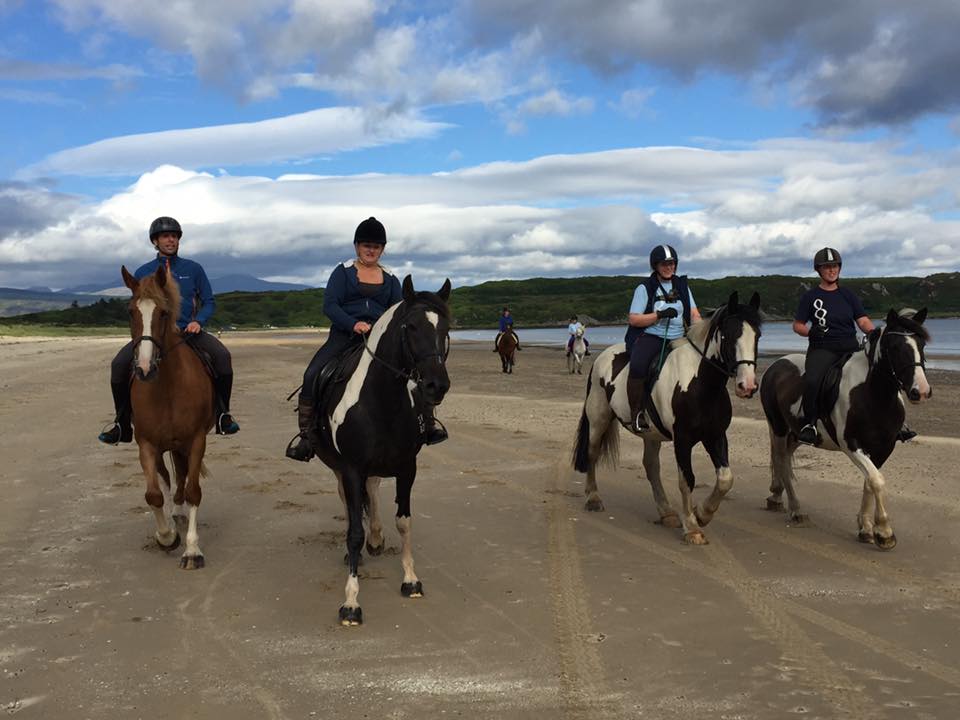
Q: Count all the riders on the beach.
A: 6